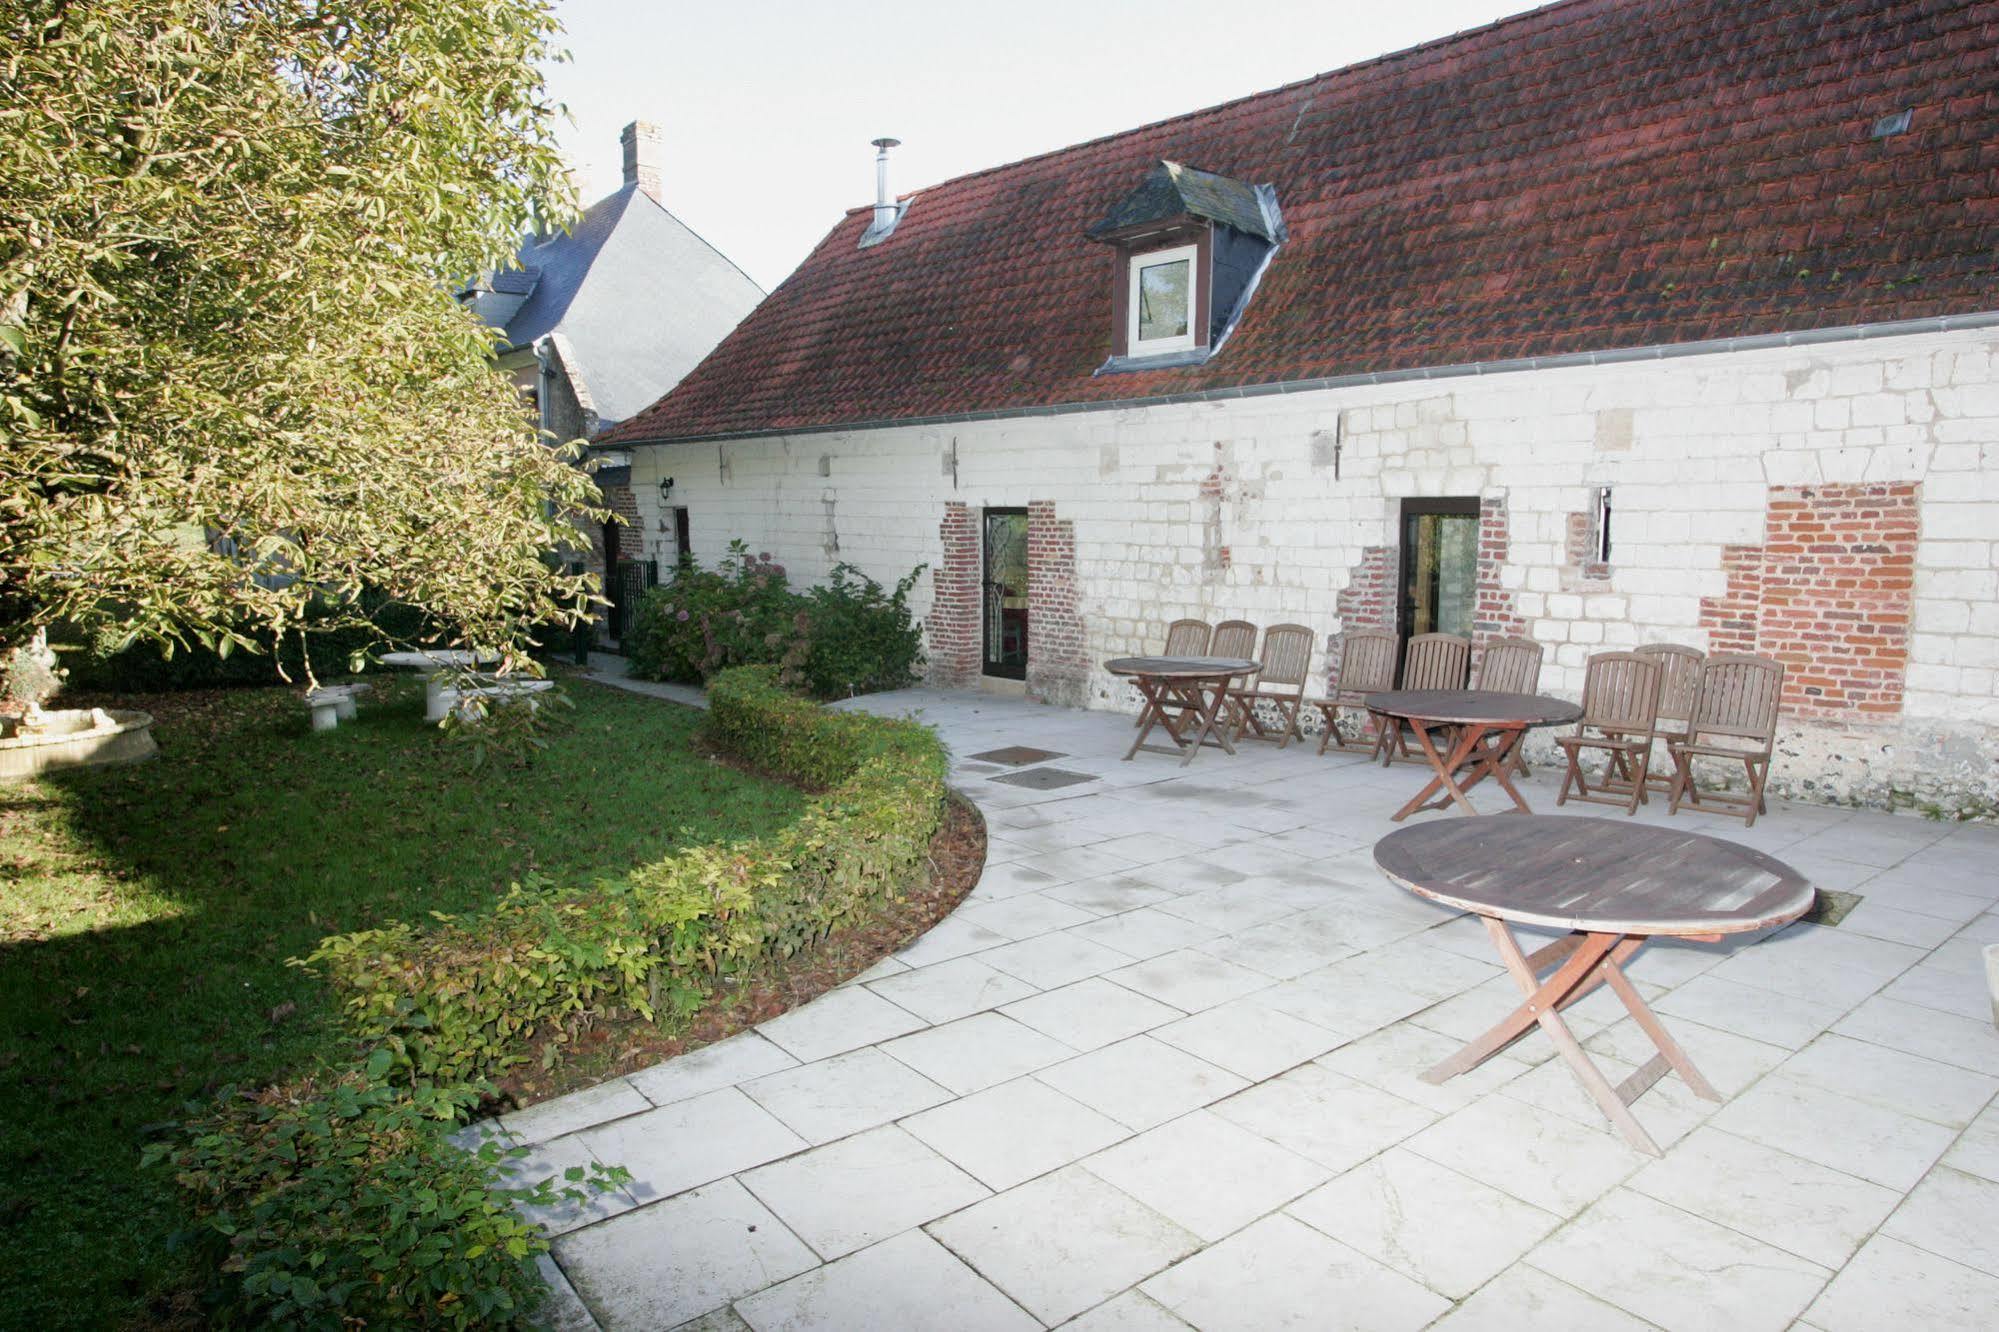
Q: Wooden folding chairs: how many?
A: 9